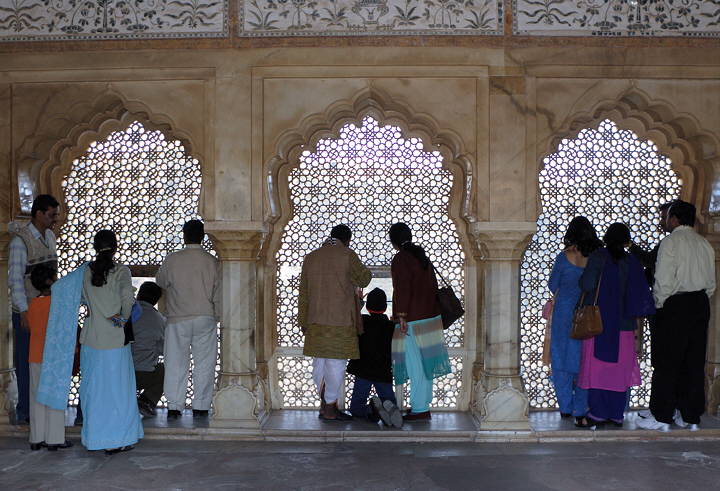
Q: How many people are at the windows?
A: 12